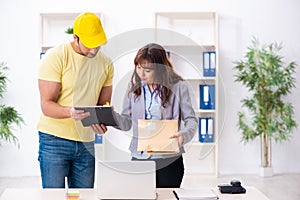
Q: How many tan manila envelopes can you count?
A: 1